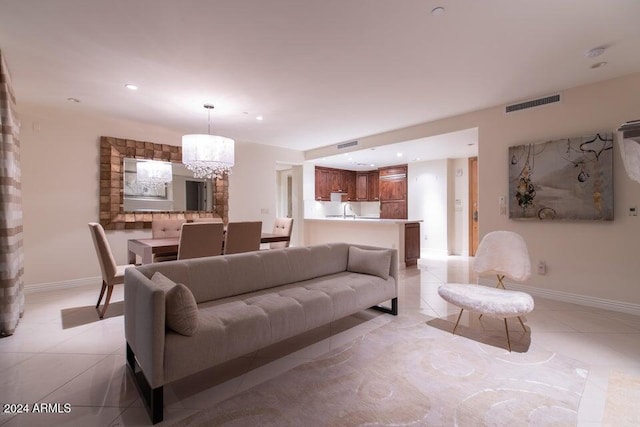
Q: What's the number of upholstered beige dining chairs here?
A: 6